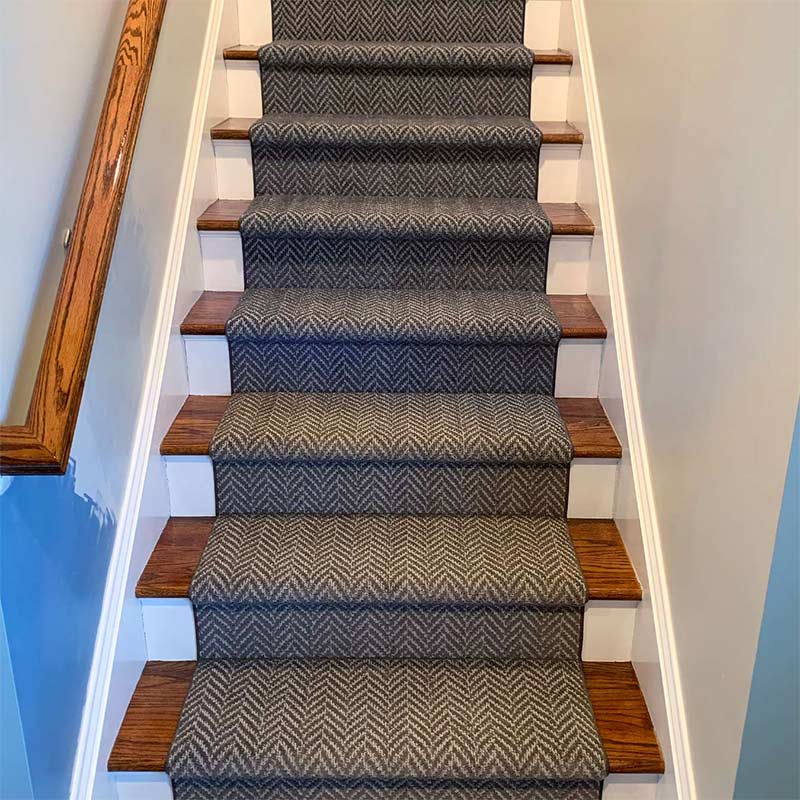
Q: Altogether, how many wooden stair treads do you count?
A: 7